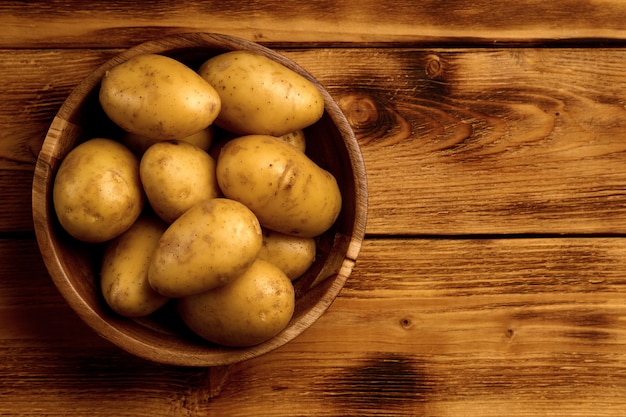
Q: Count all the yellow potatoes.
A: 11